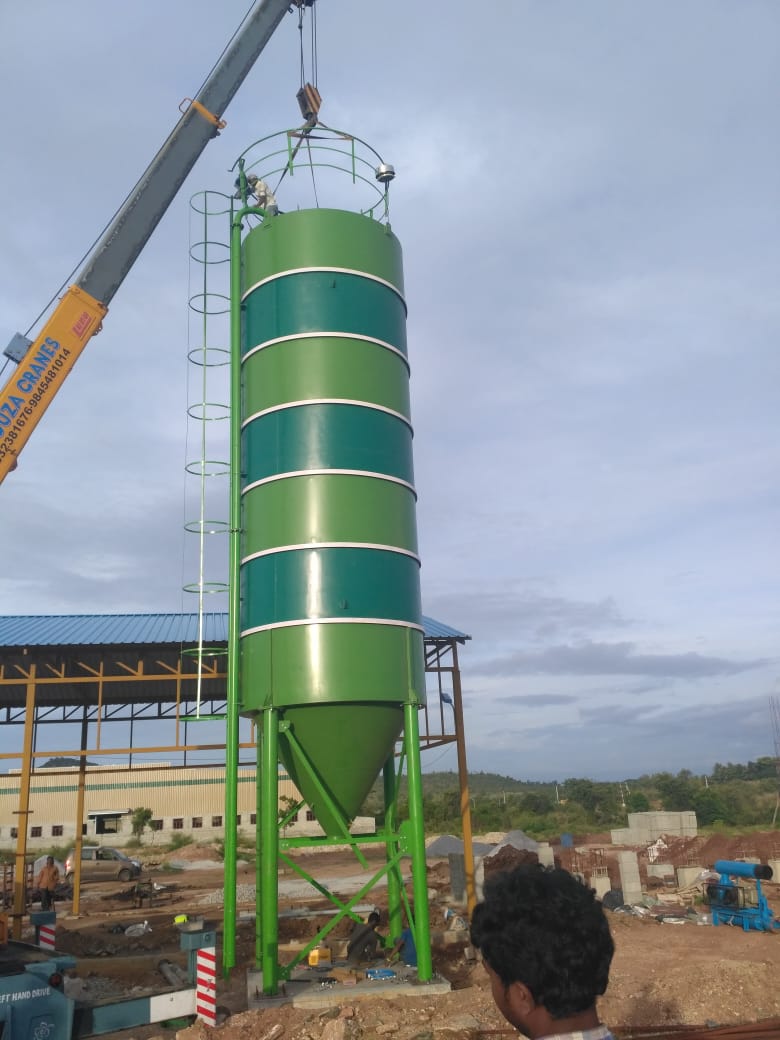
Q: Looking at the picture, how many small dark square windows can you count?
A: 12